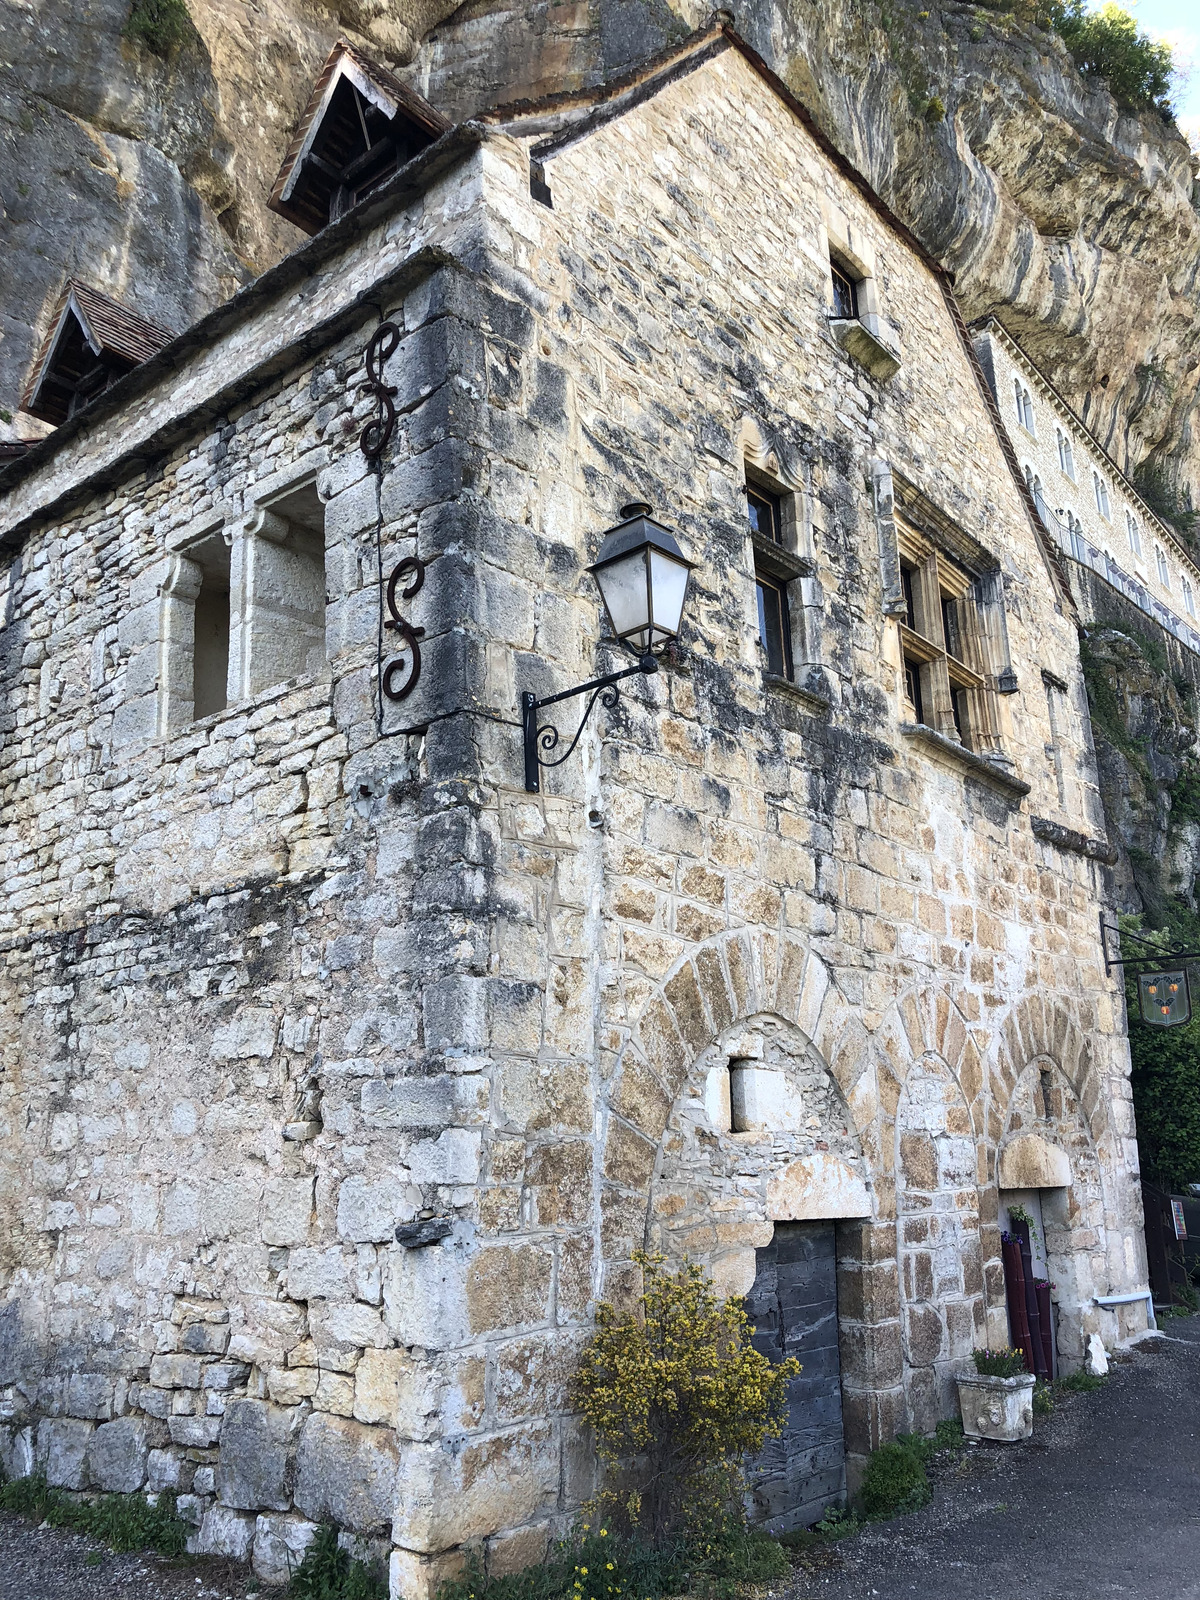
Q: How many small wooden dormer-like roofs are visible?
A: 2